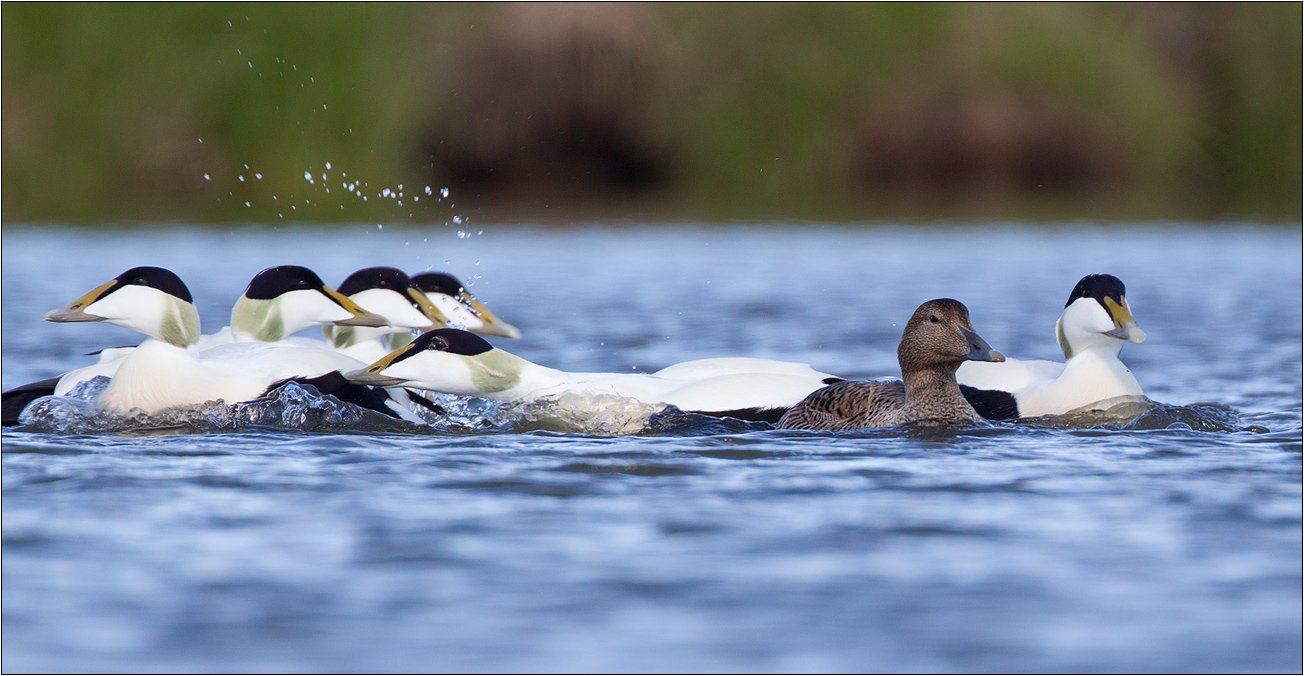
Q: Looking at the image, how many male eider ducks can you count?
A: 6